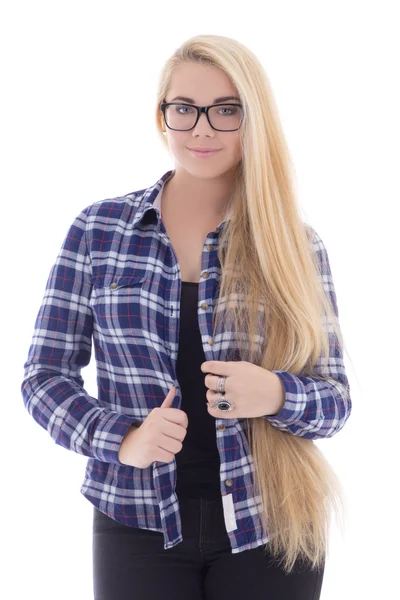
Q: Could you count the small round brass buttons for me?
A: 7